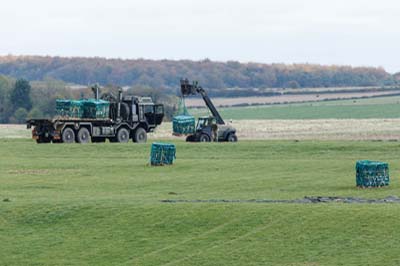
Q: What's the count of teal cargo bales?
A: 5